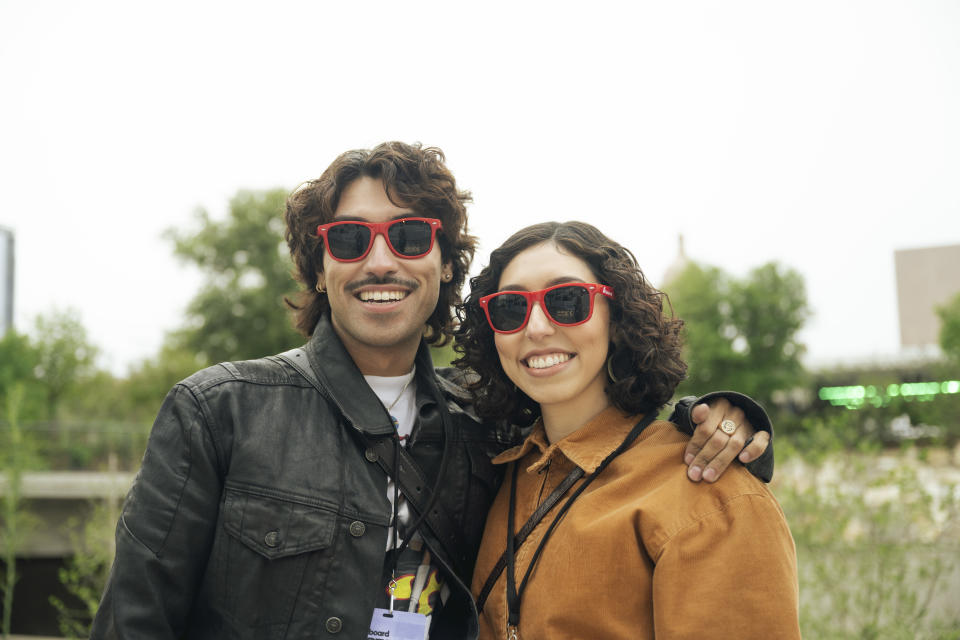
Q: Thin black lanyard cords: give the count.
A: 2